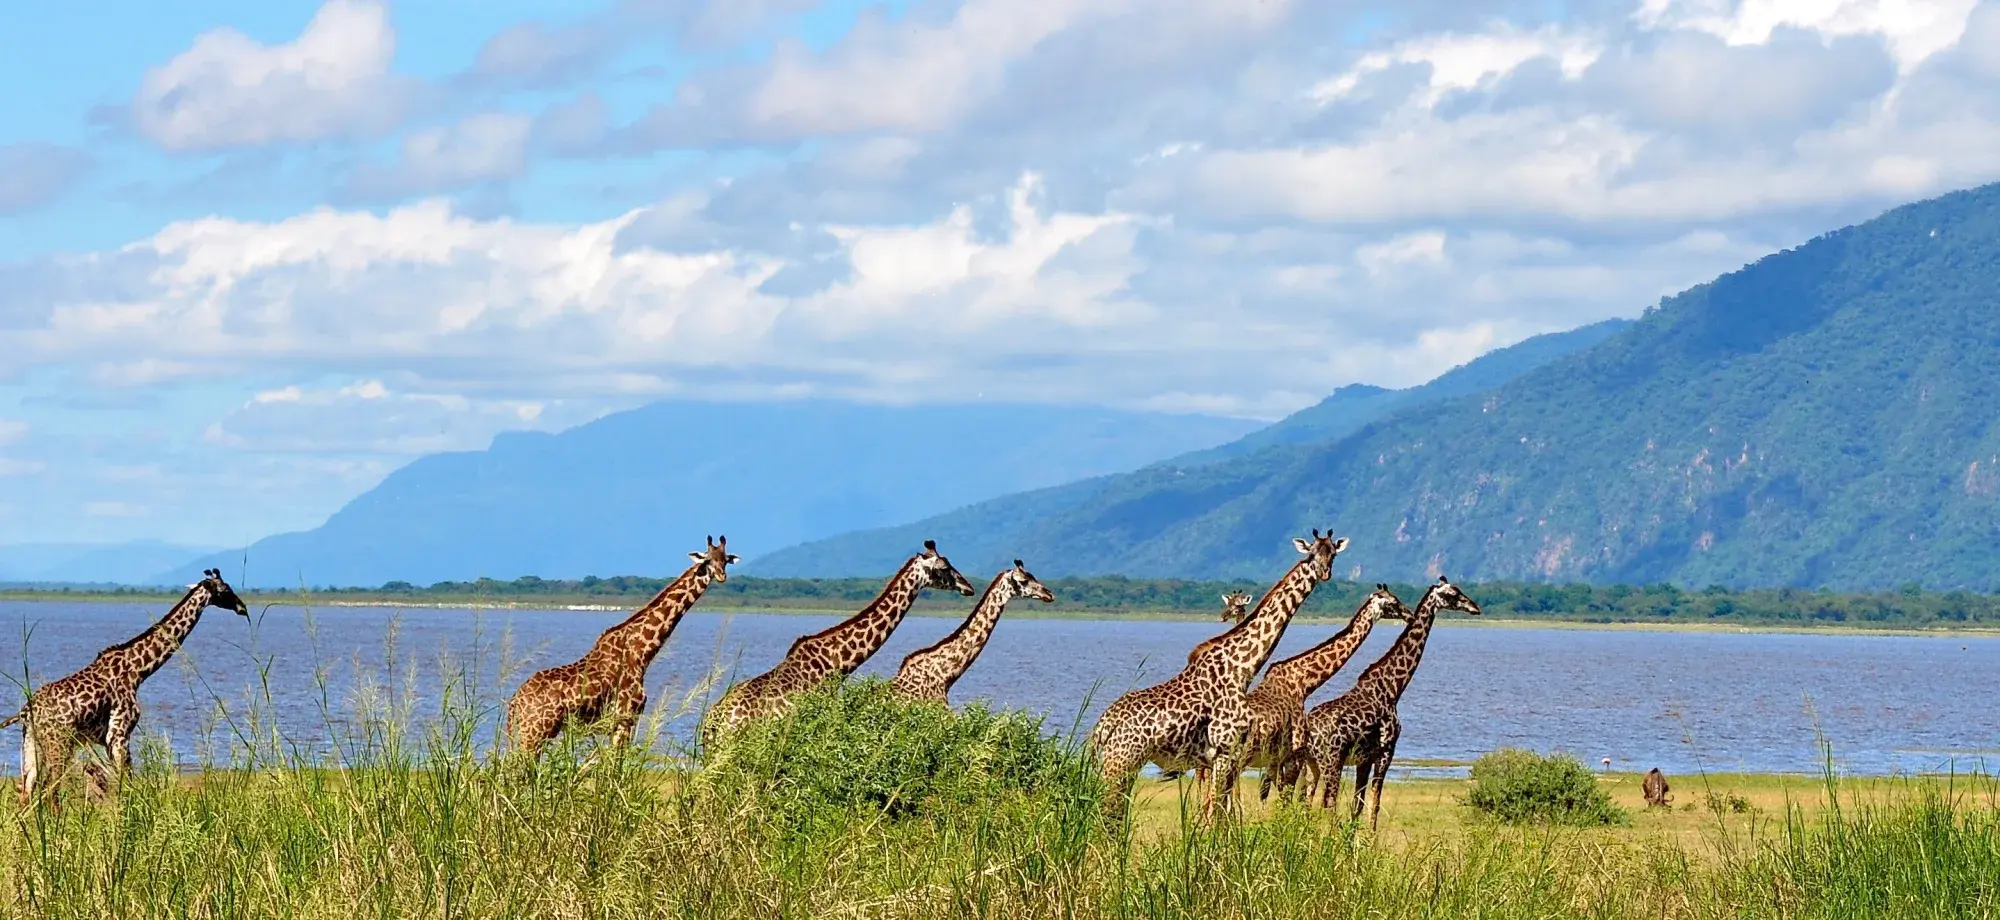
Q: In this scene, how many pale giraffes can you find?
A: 1